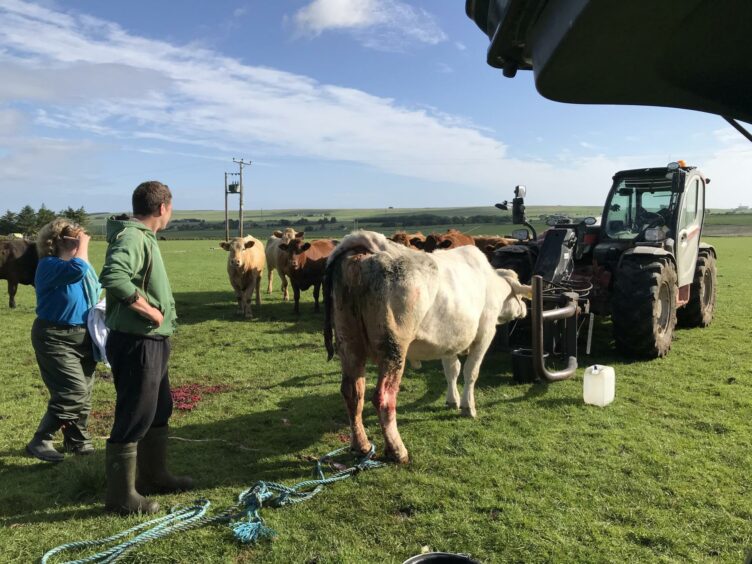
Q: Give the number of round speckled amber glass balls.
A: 0